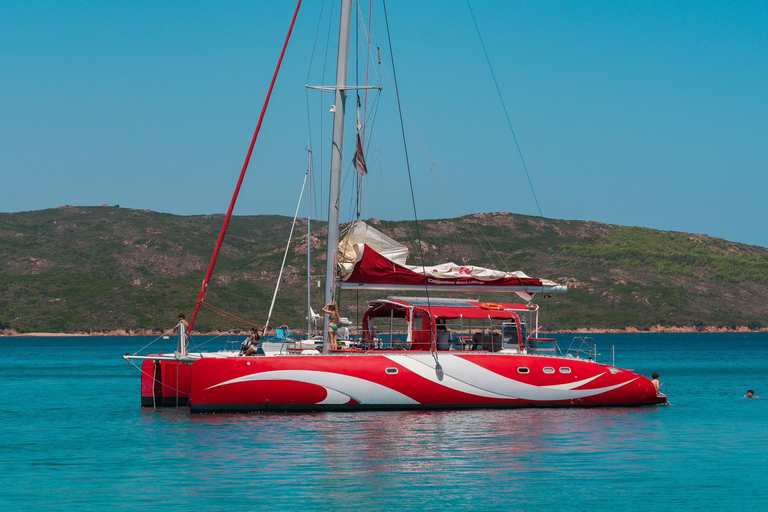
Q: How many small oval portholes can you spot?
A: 4